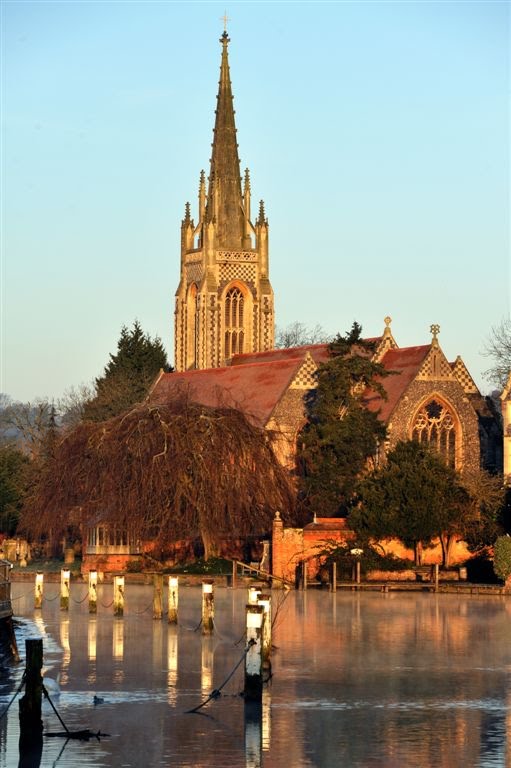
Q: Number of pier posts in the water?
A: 11